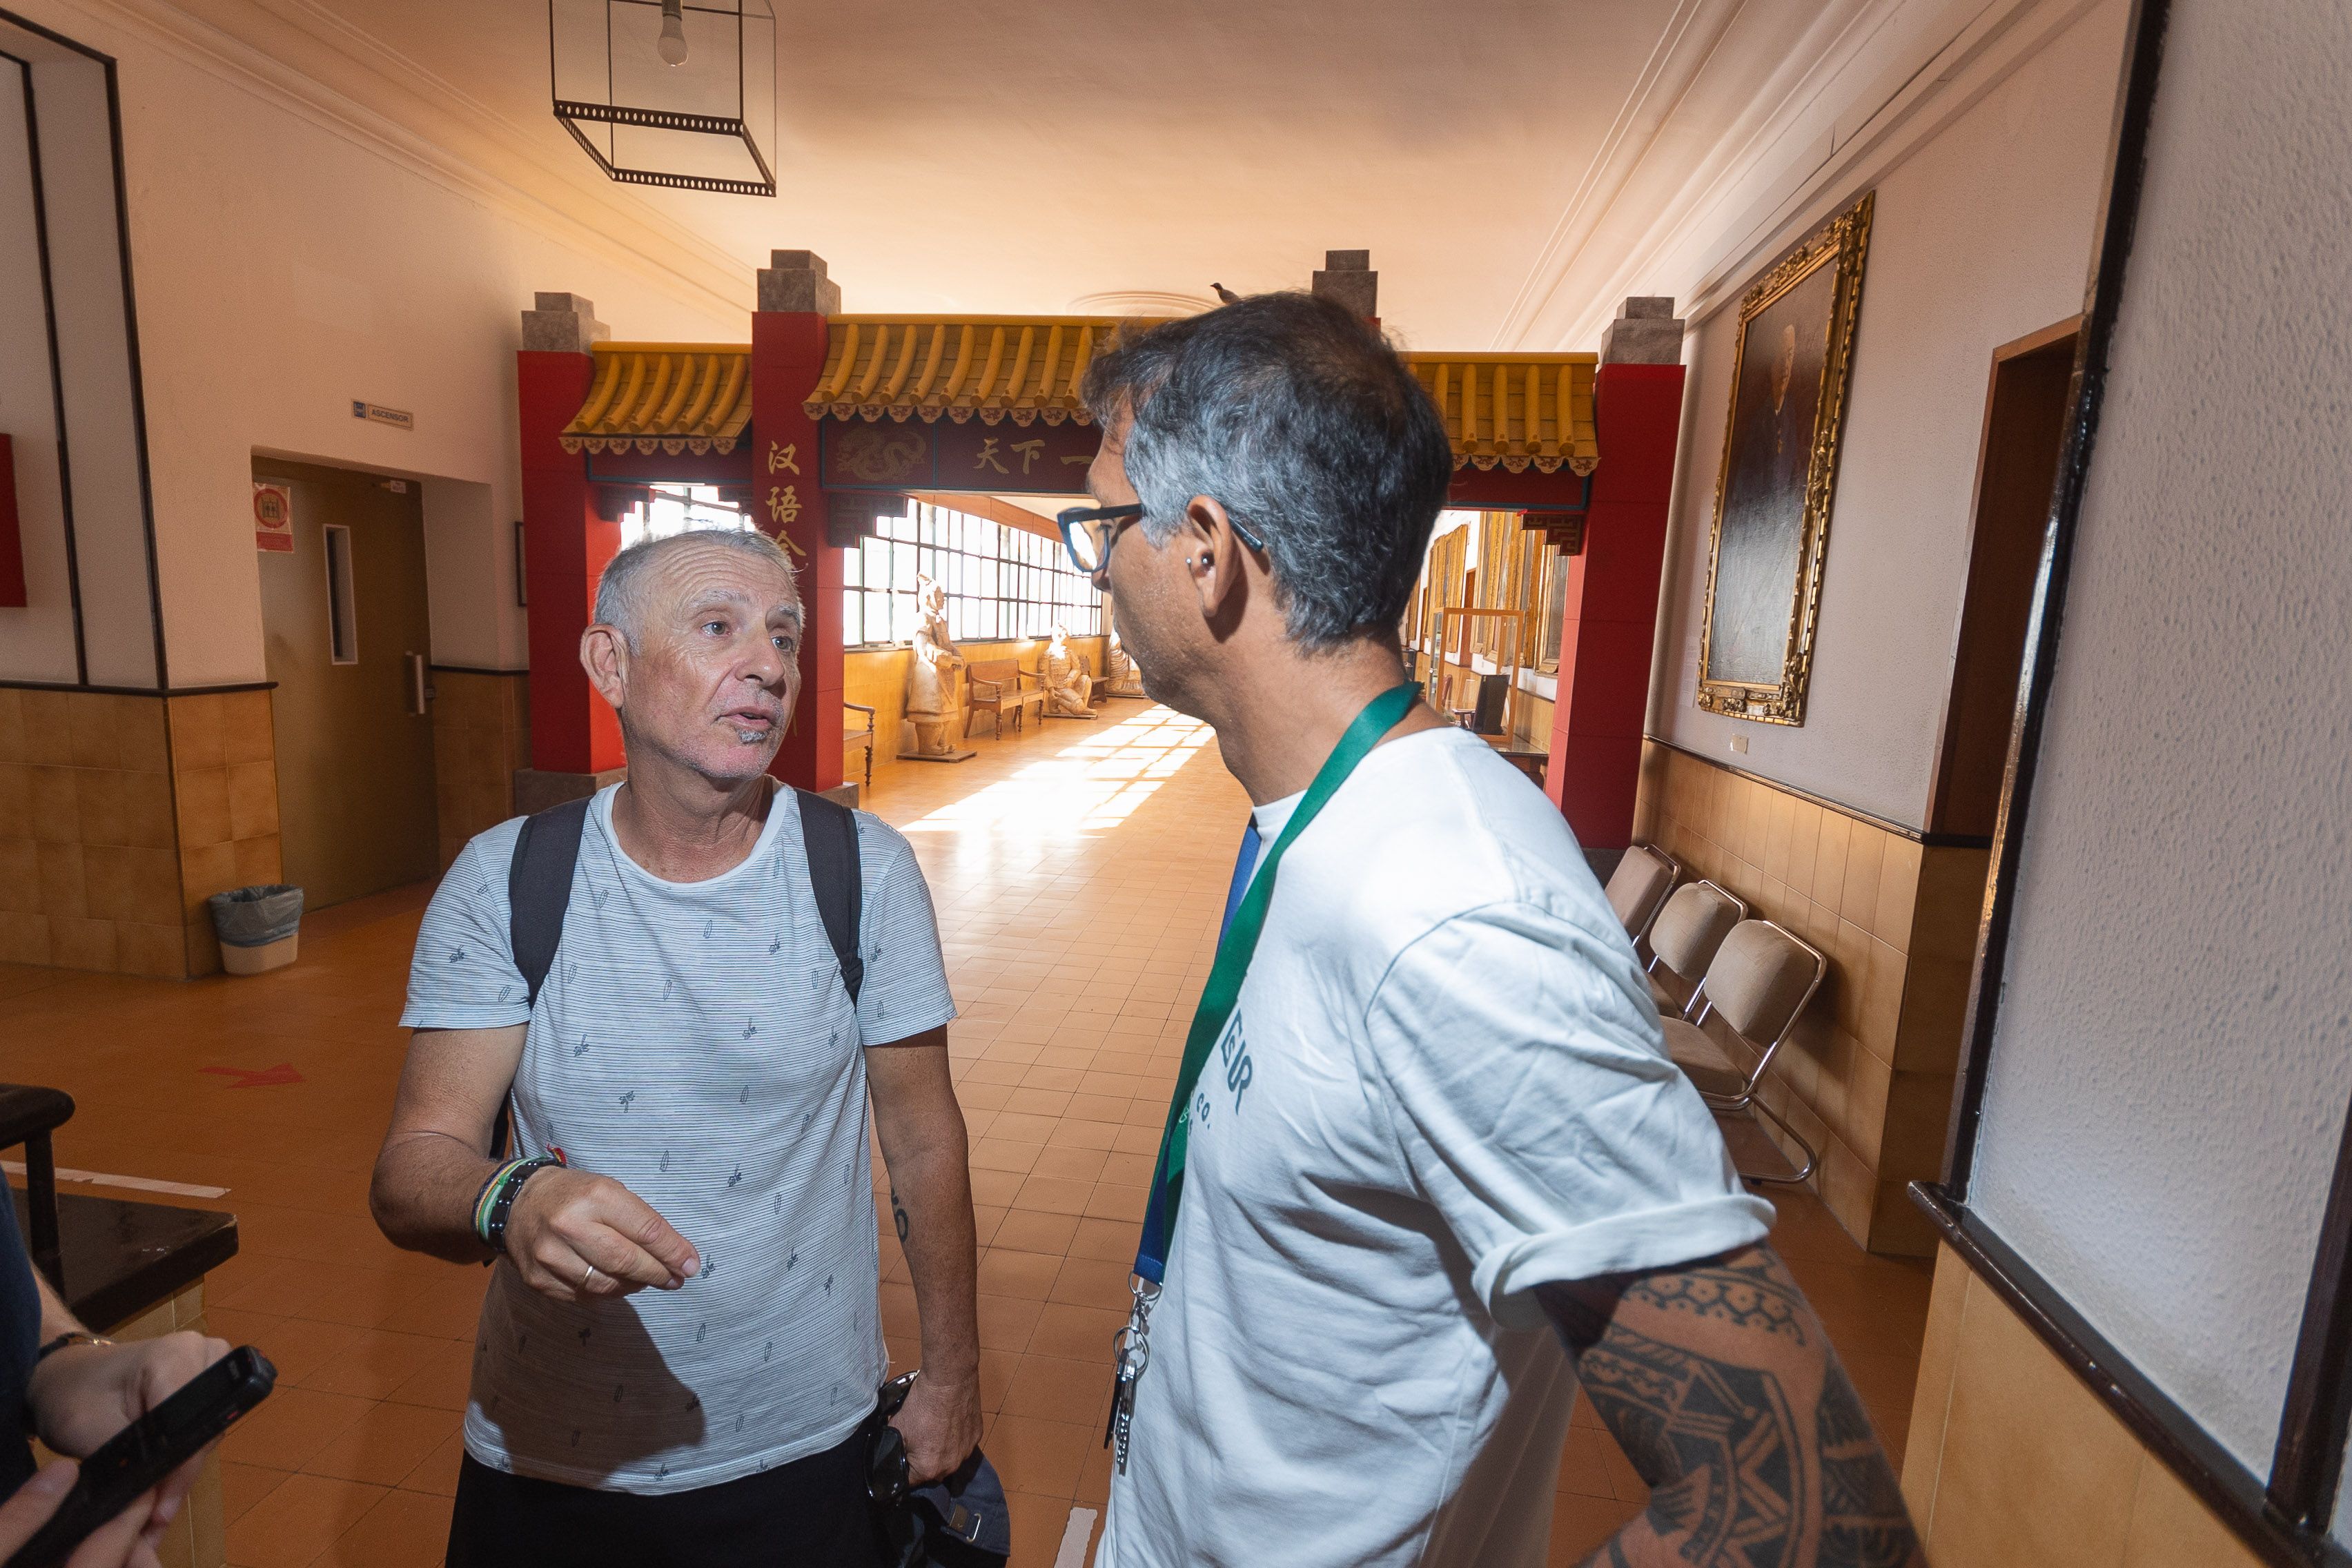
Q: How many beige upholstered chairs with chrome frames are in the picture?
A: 3